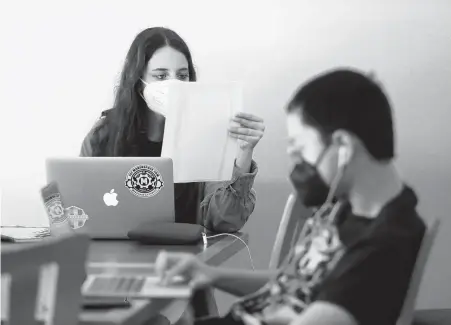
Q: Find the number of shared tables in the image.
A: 1